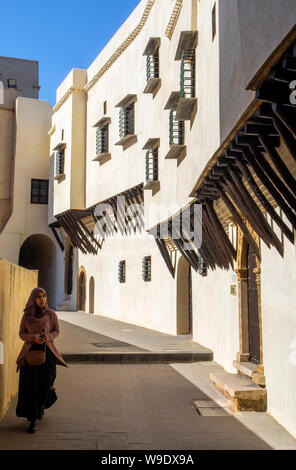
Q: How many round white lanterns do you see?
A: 0